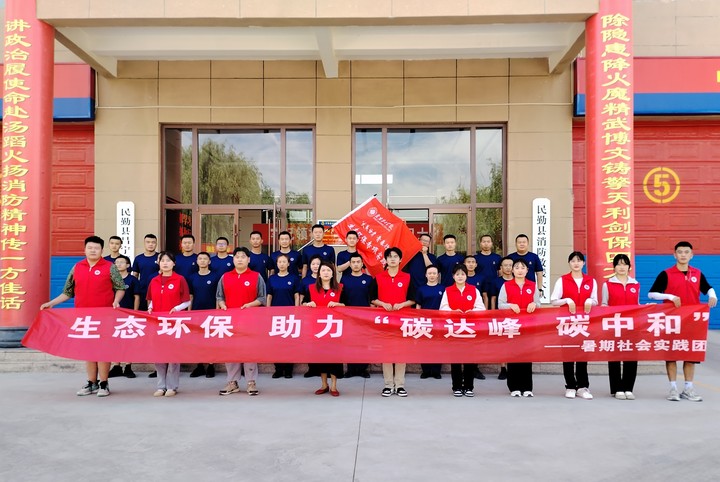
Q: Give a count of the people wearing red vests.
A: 10